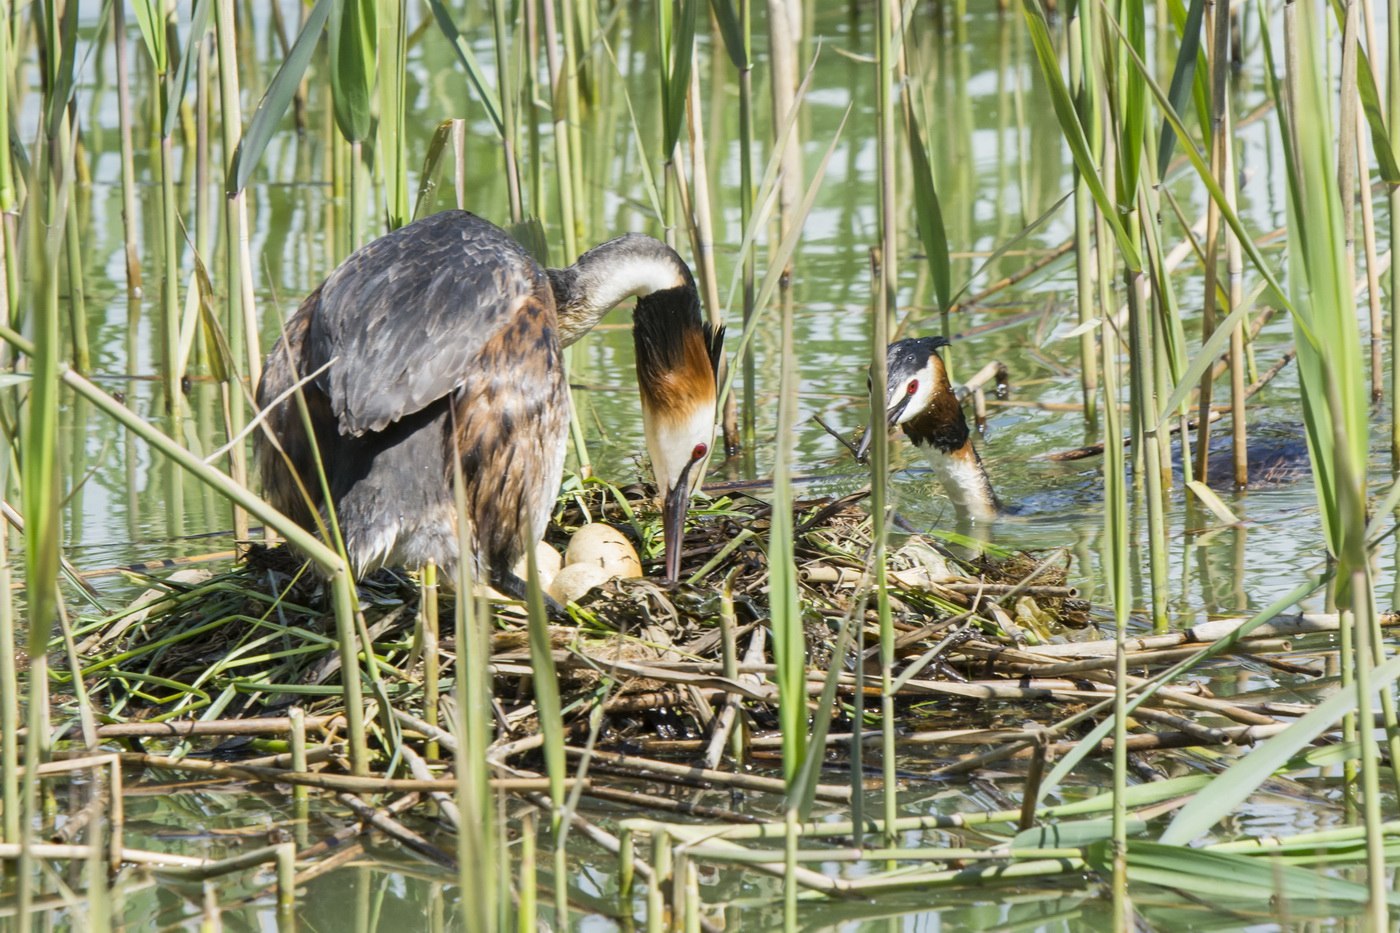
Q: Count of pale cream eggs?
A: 3